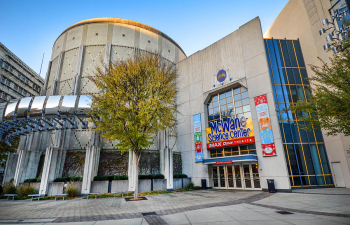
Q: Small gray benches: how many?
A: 5